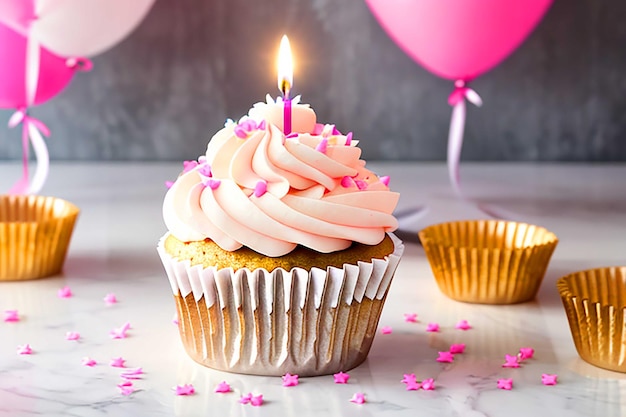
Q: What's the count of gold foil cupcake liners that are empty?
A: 3